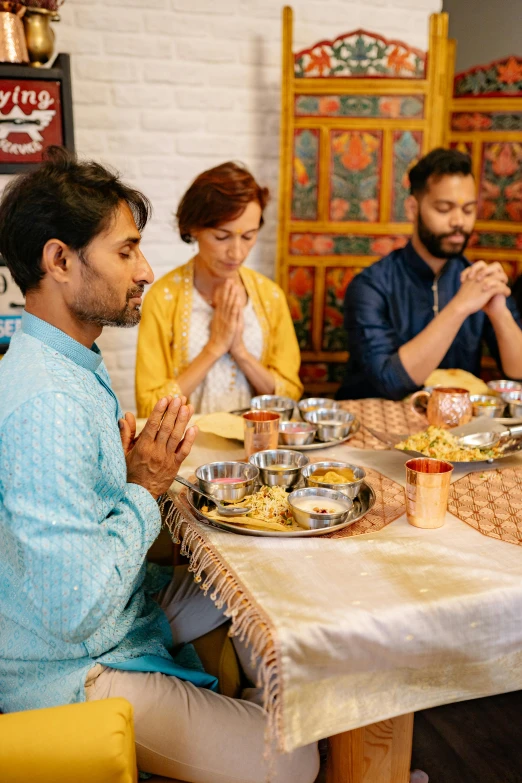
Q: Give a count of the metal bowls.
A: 11